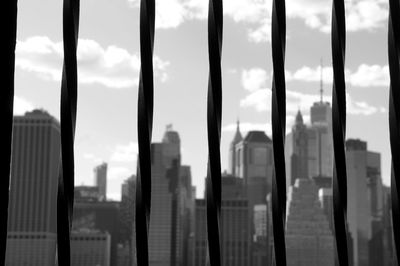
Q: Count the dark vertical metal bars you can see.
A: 7